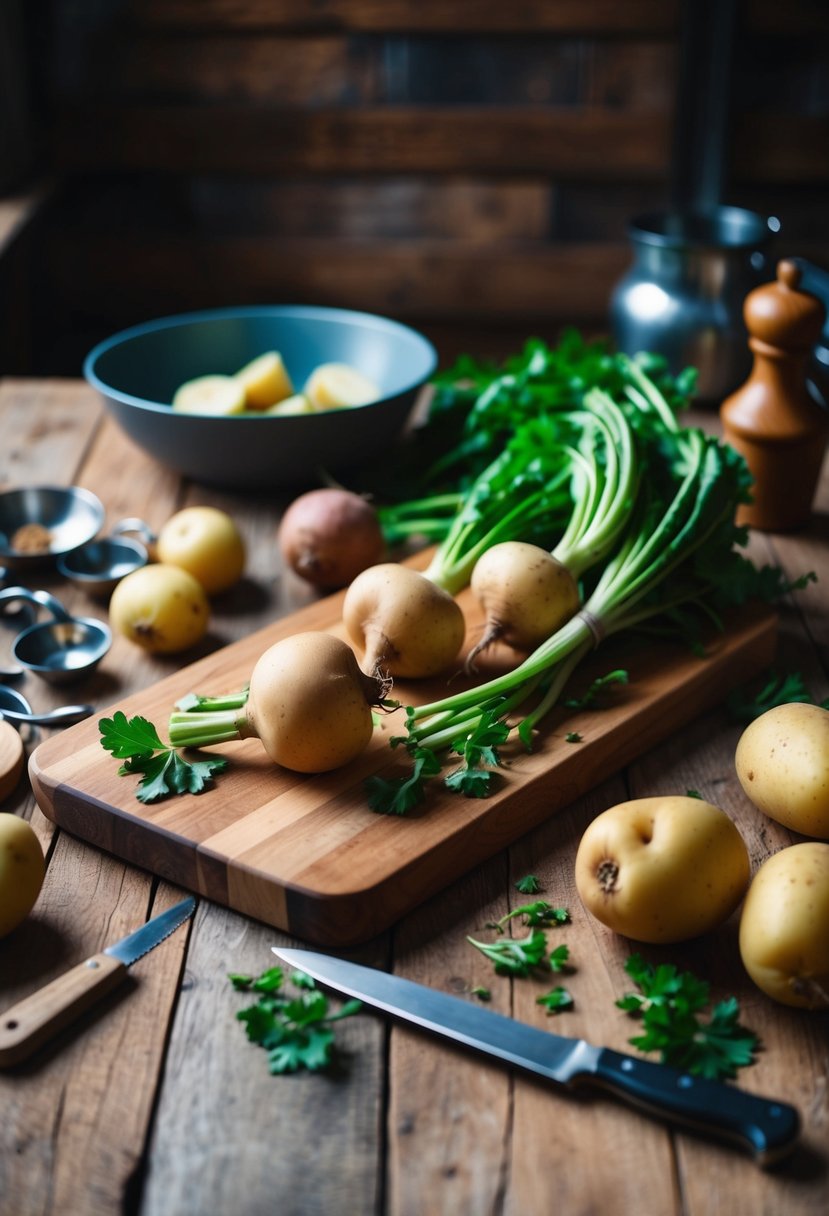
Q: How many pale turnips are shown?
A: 3